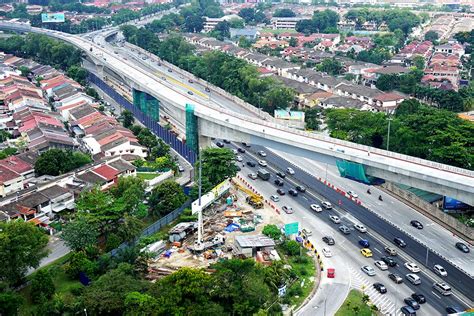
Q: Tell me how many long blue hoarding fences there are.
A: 2